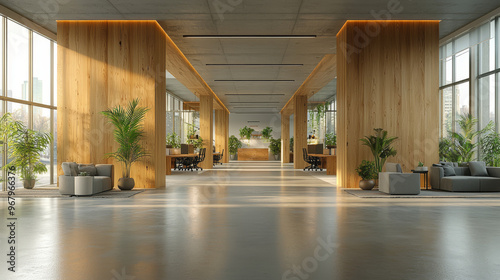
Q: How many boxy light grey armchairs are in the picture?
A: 1